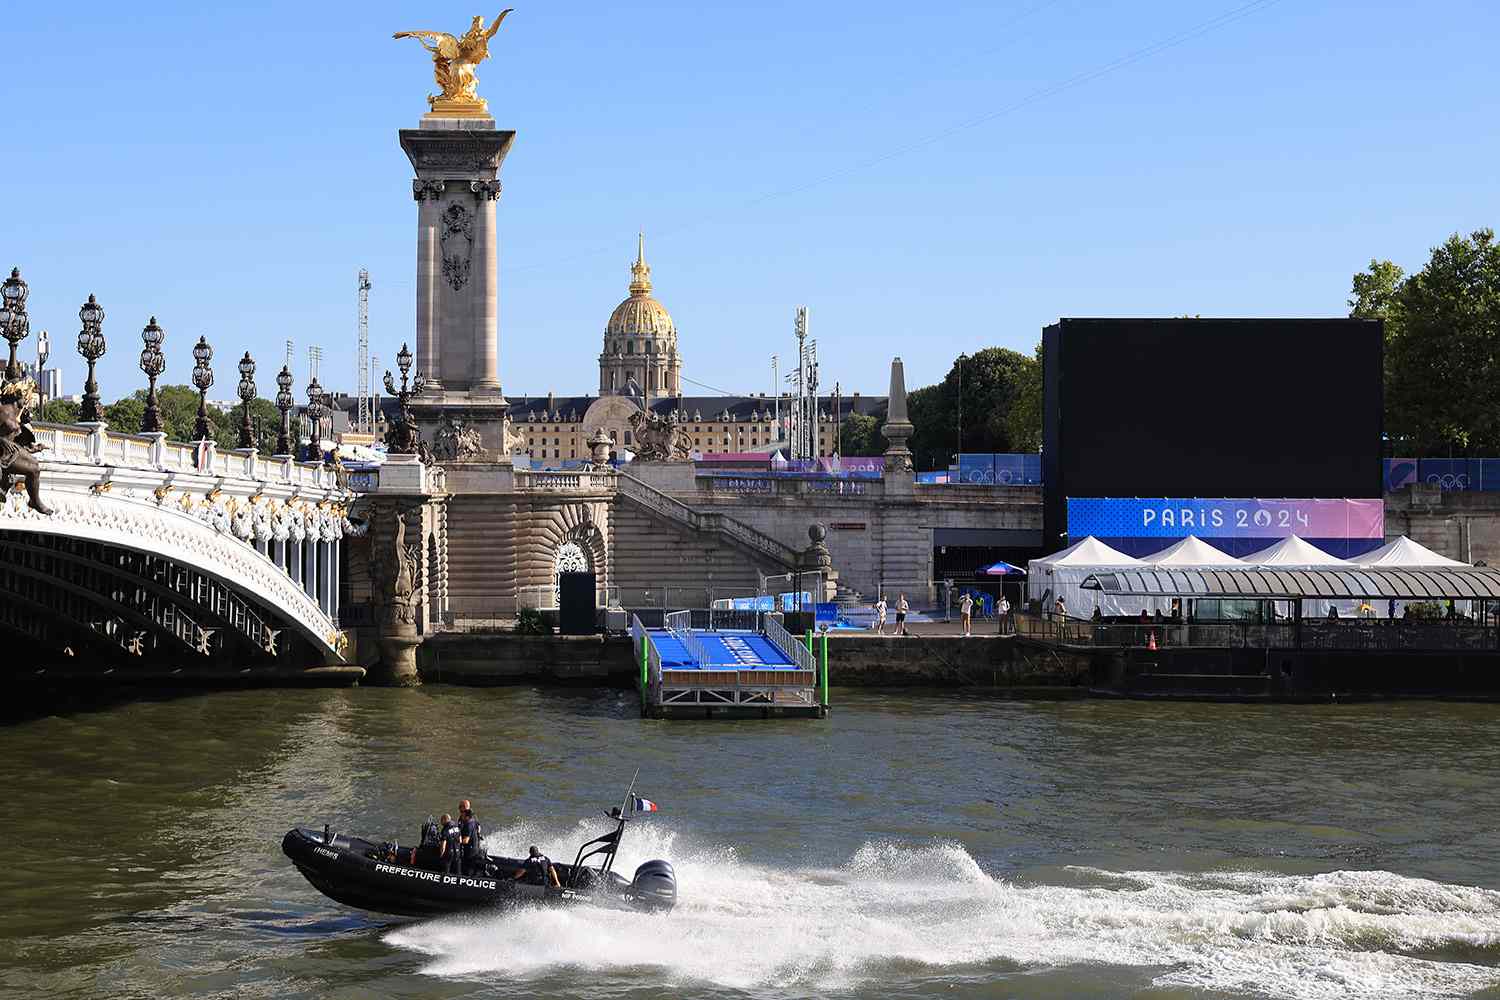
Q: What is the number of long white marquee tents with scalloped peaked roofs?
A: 4